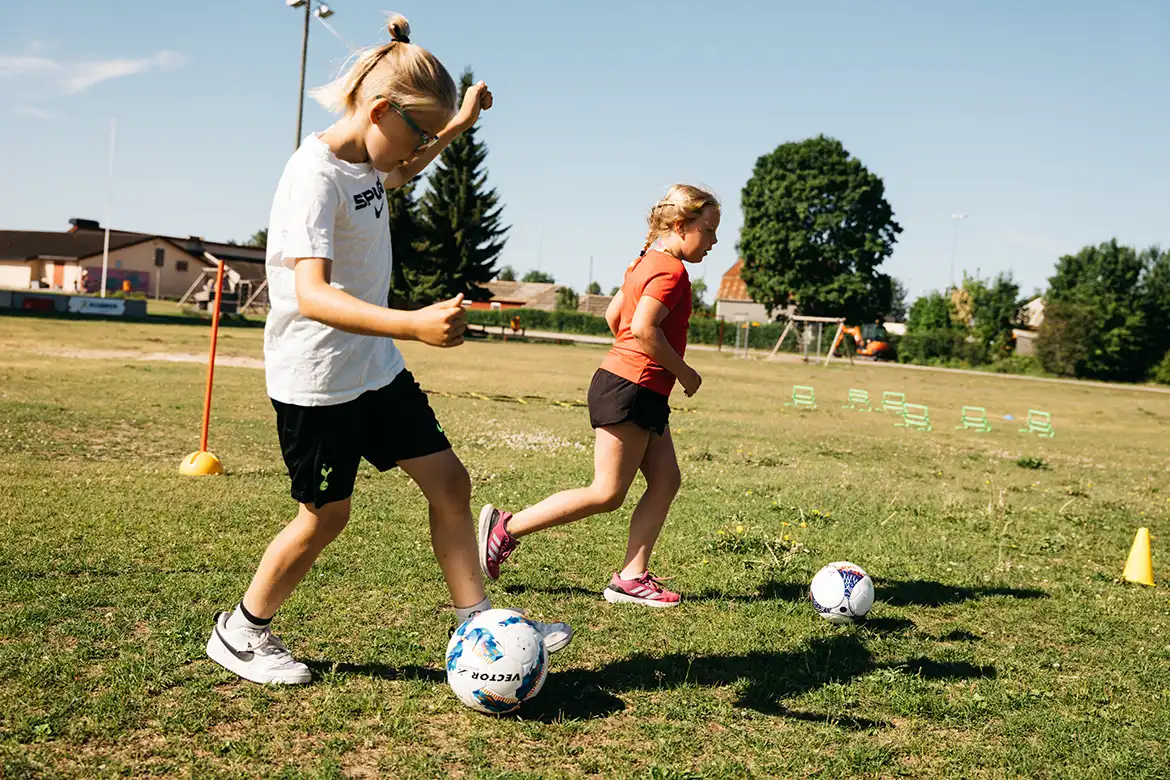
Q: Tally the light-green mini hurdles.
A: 6